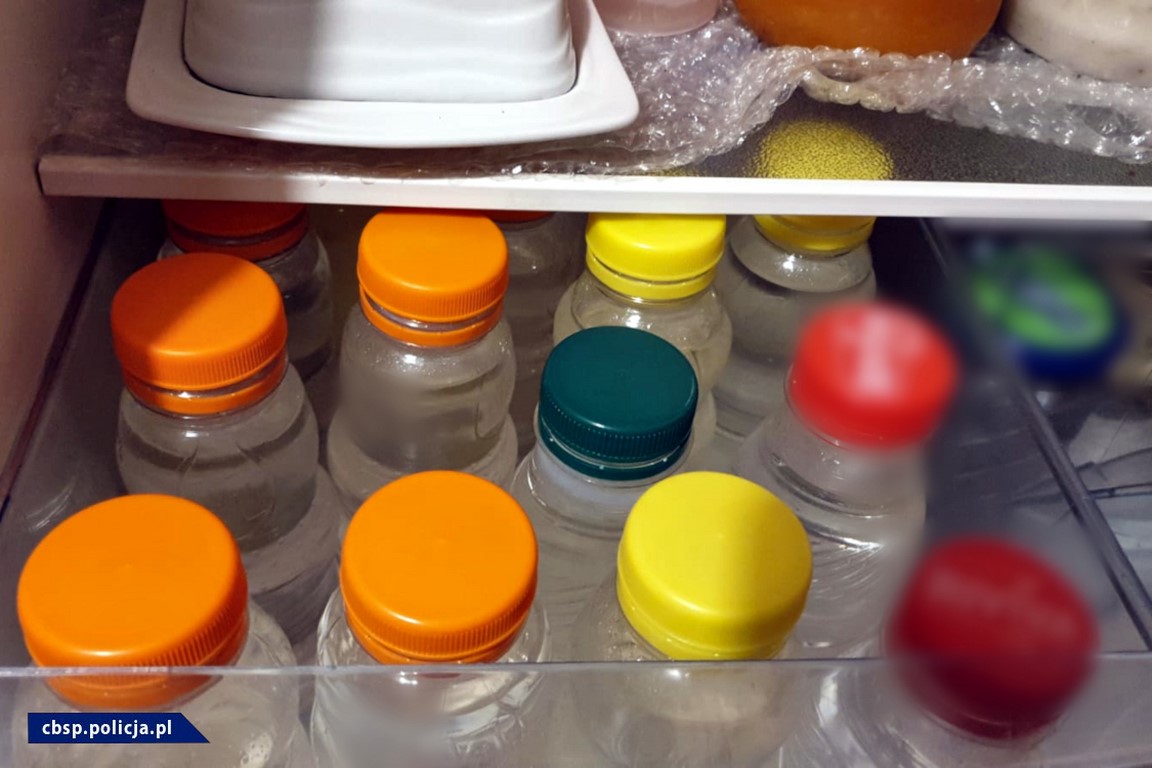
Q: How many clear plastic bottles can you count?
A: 12